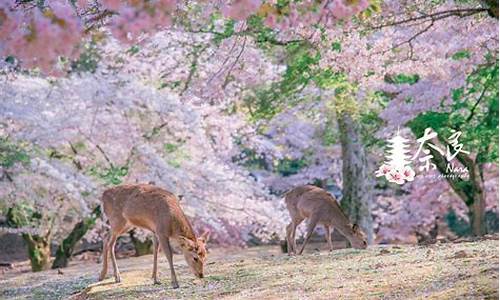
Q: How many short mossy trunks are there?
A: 3